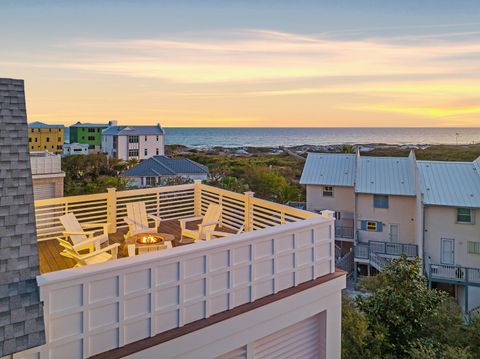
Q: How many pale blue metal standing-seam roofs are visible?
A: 3